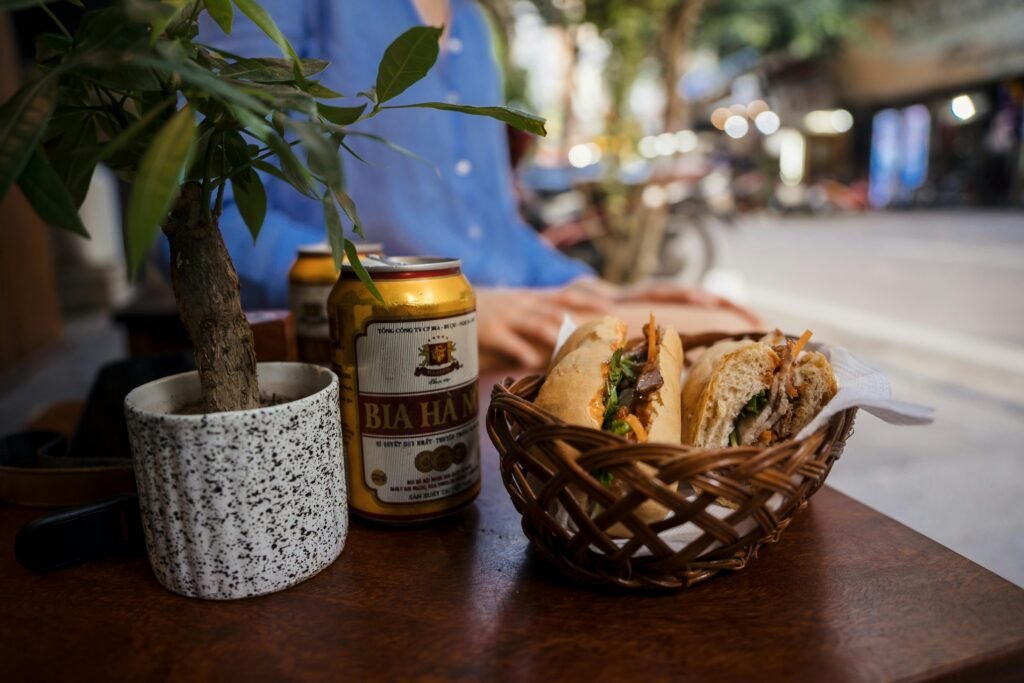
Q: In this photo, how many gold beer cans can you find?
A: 2